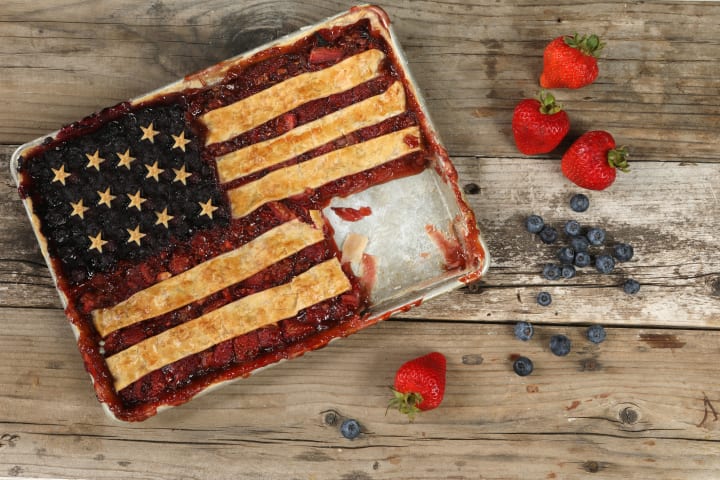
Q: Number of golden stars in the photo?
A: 14